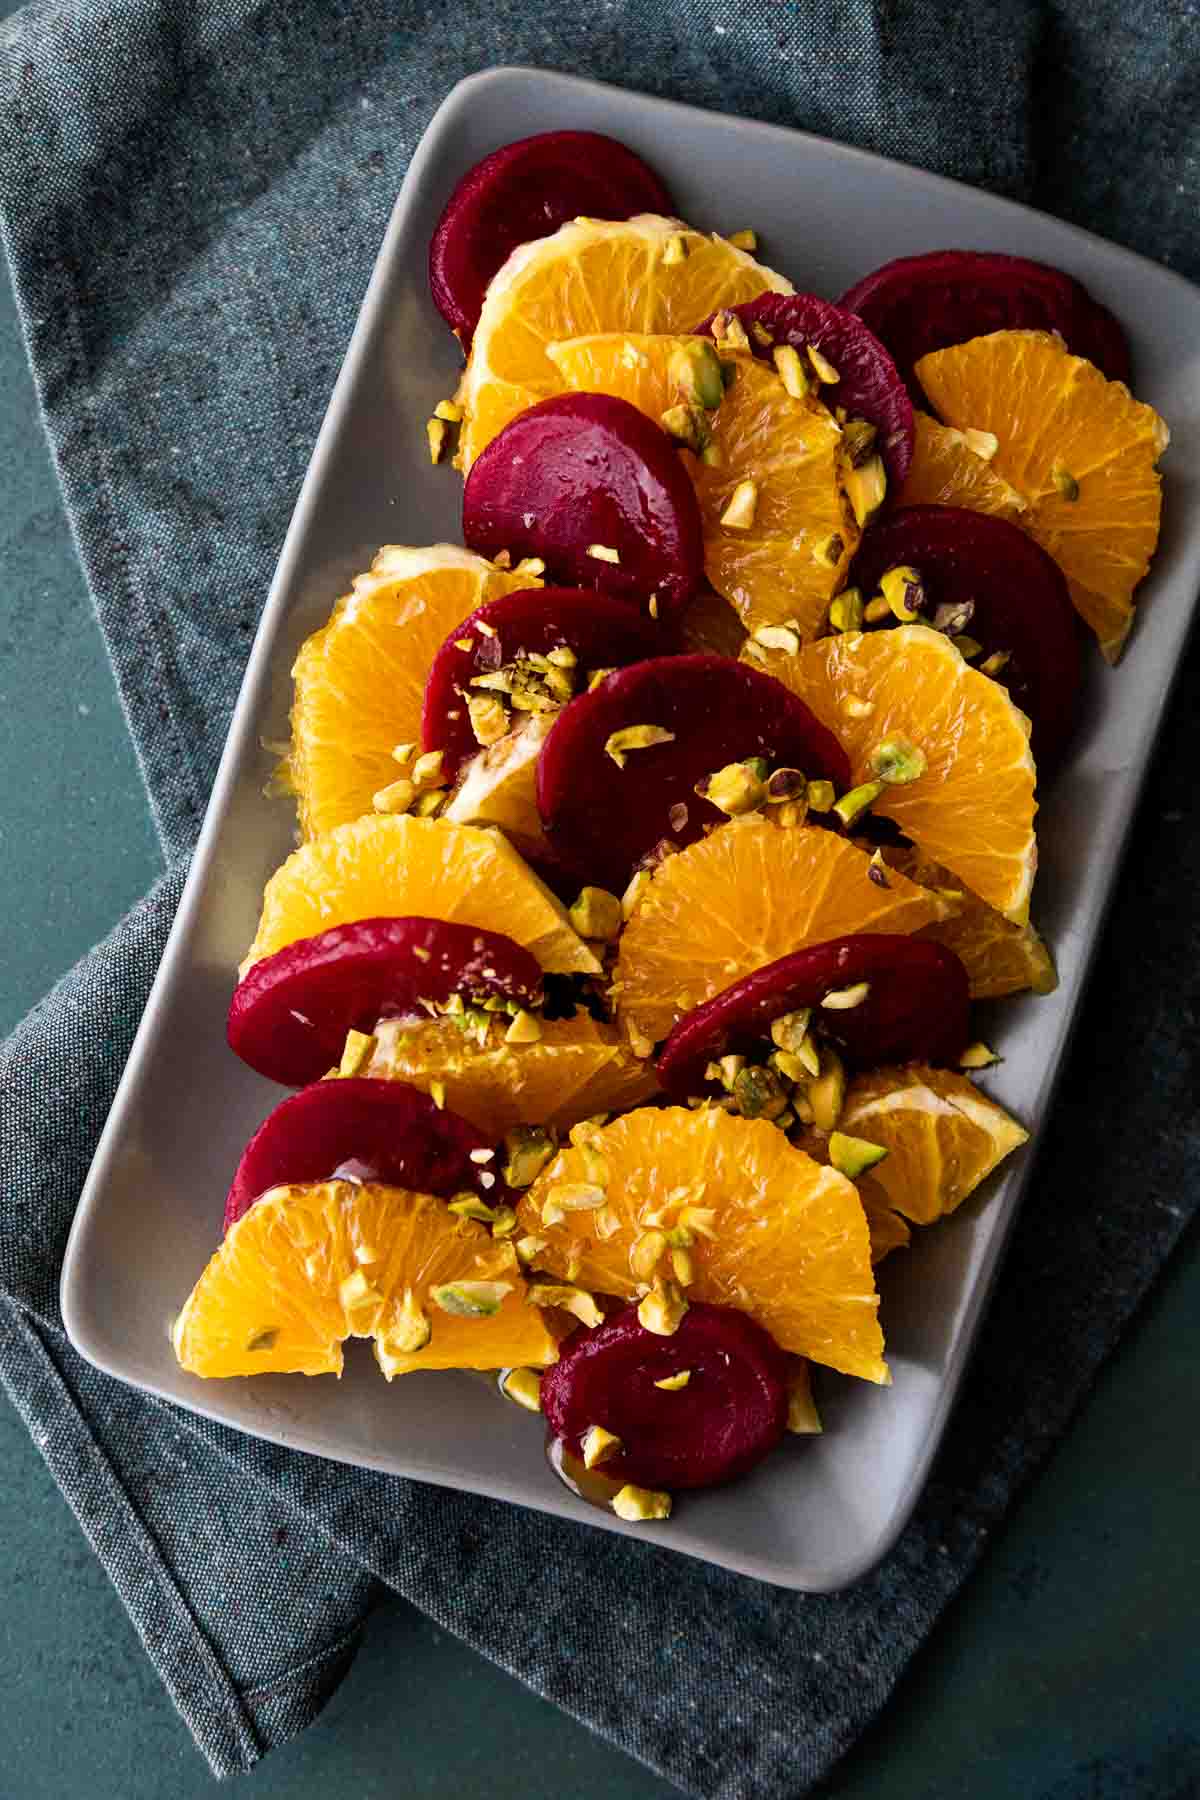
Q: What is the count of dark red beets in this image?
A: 11